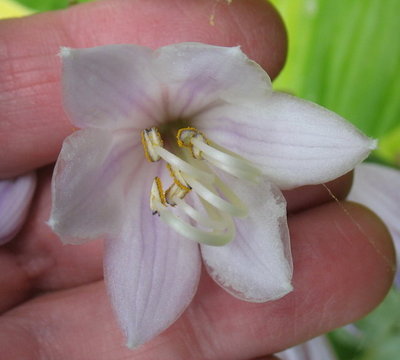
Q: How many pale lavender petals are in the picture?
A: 6